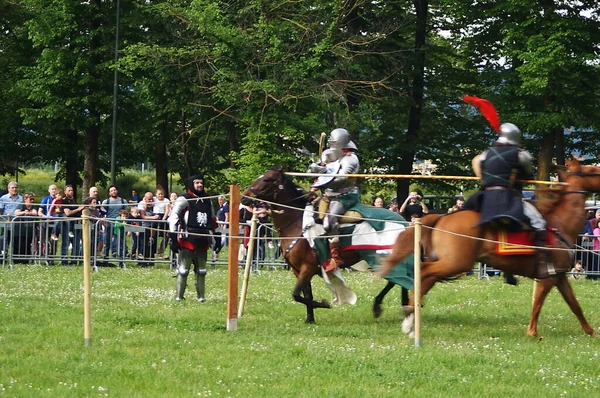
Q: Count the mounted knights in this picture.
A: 2